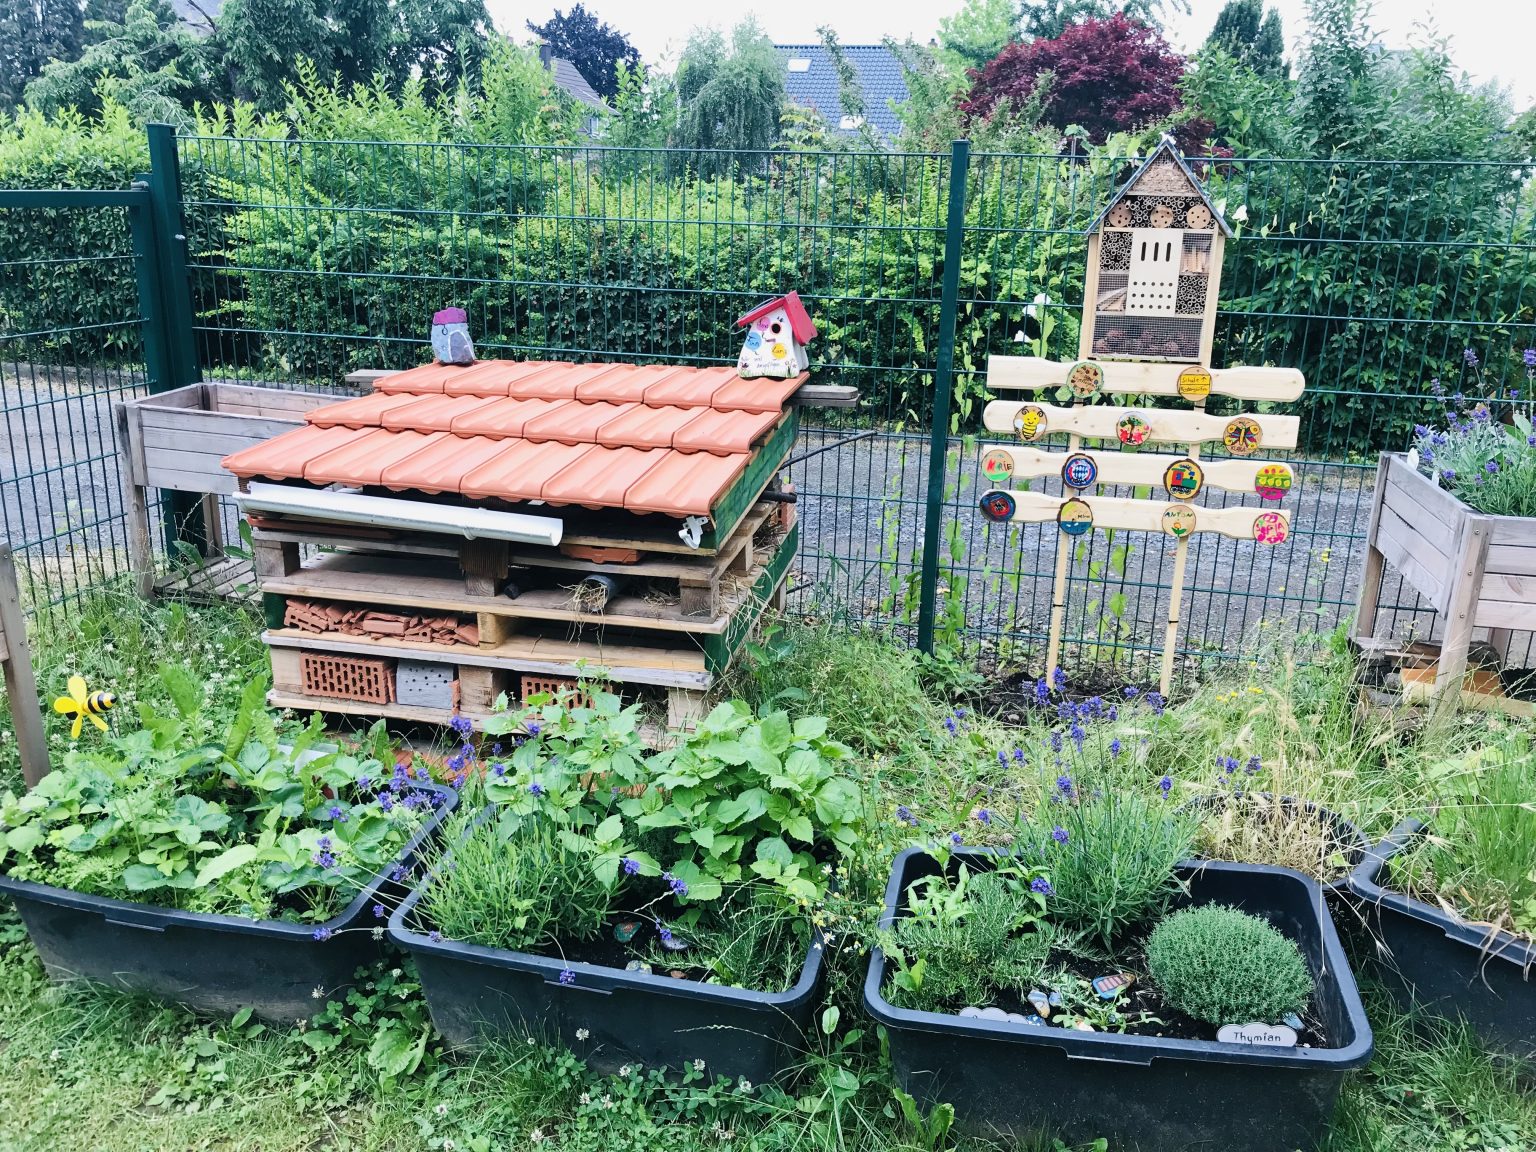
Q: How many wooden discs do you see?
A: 13